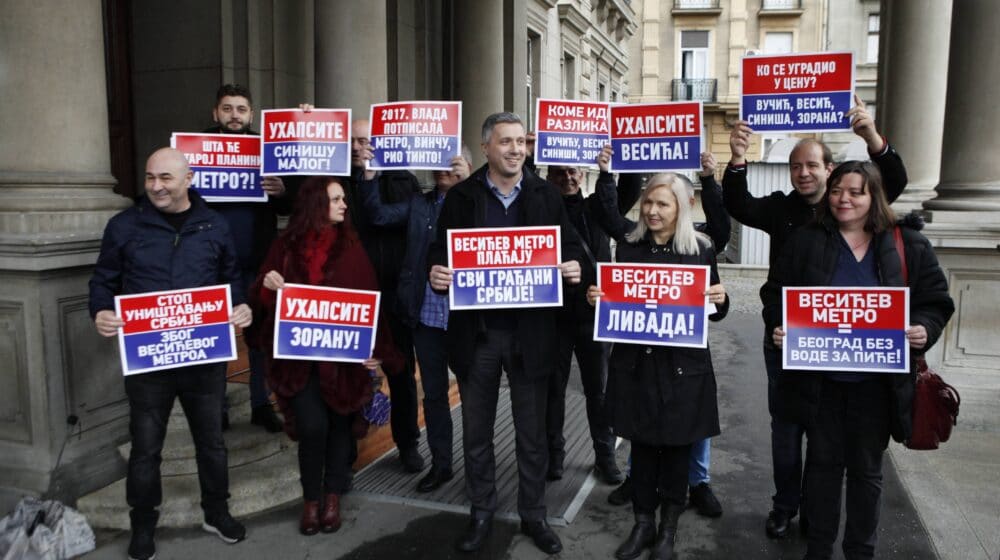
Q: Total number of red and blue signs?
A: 11